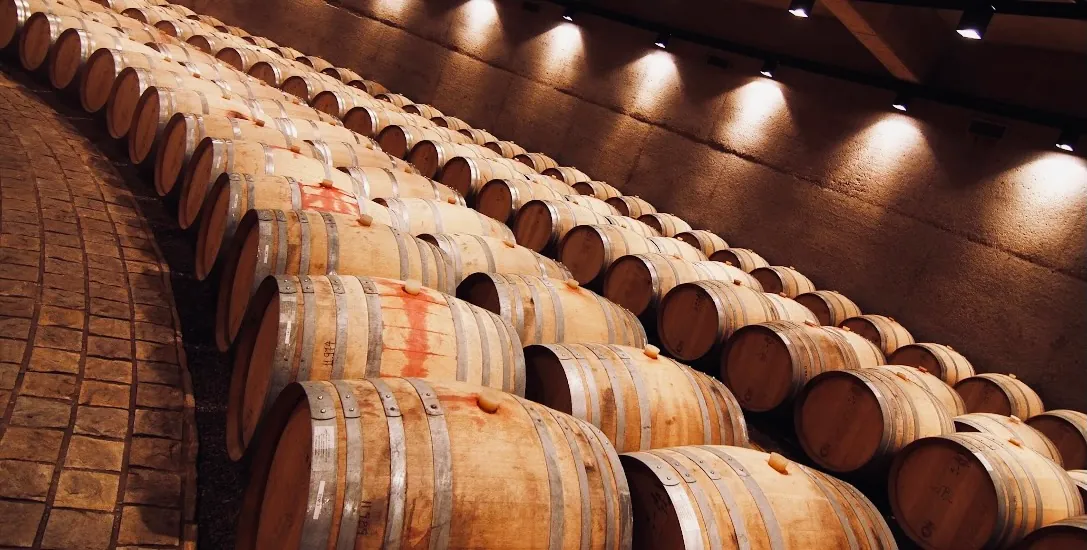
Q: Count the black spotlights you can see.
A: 7